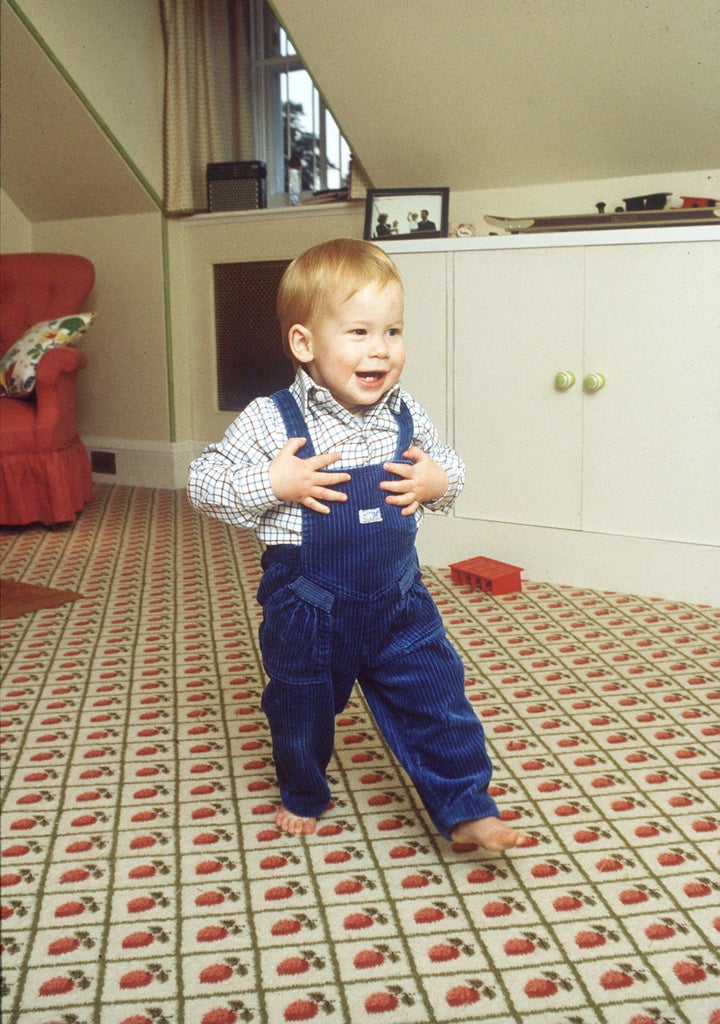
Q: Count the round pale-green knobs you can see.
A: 2